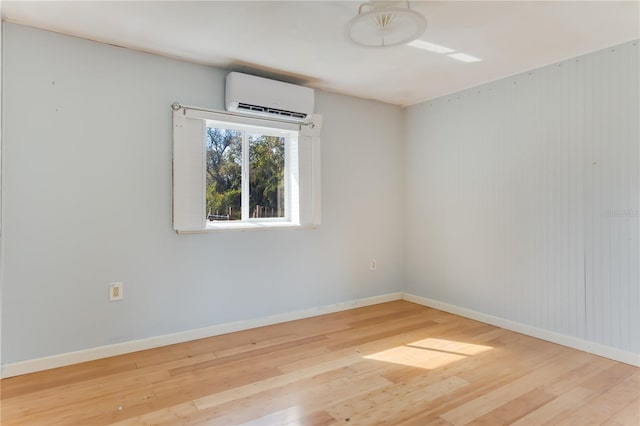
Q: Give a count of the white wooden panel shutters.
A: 2